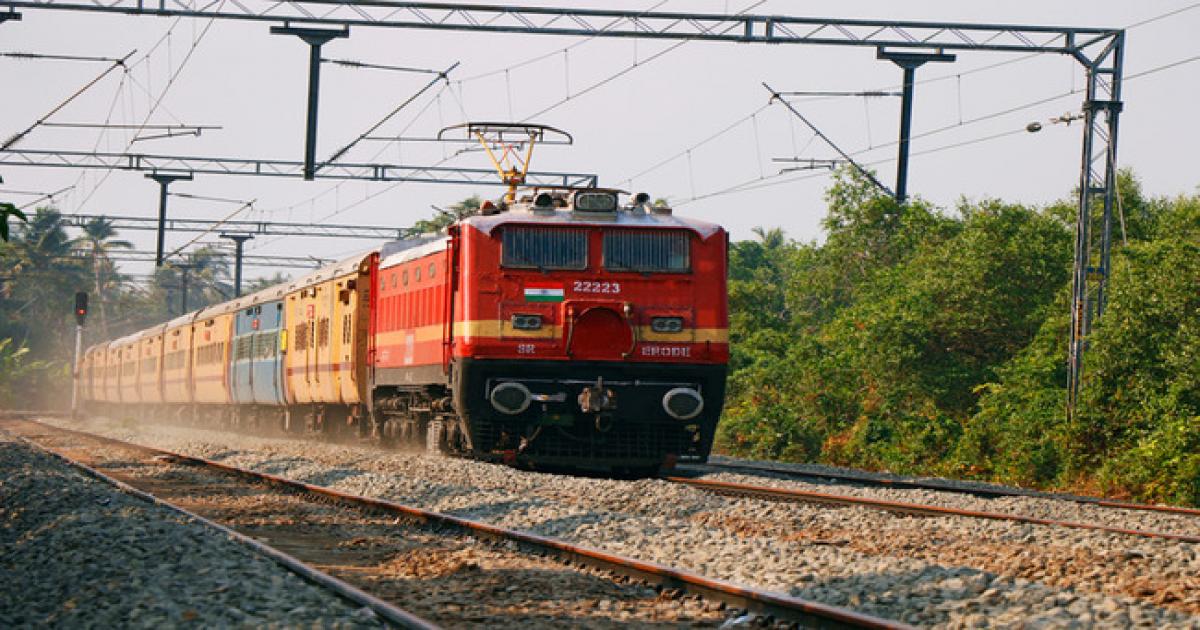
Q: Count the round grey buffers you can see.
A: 2